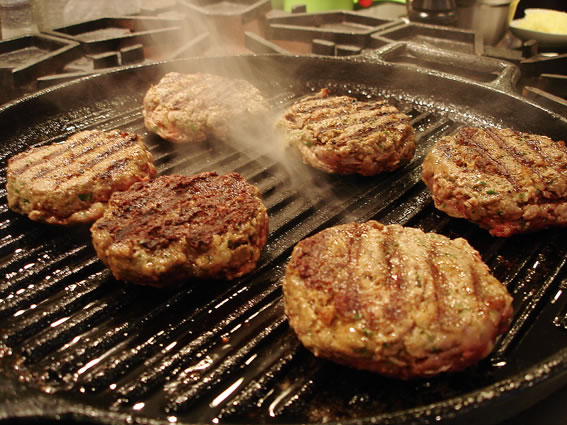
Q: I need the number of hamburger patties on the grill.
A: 6